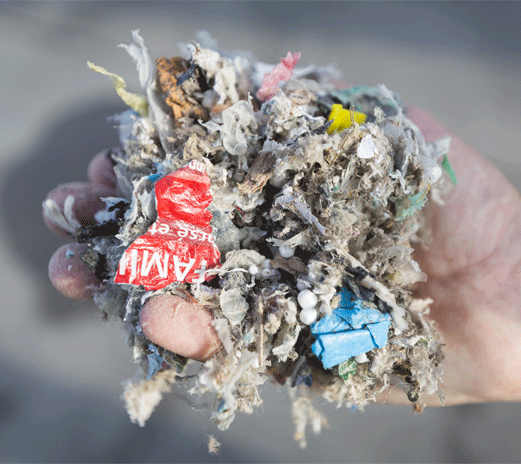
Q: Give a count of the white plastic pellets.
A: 4